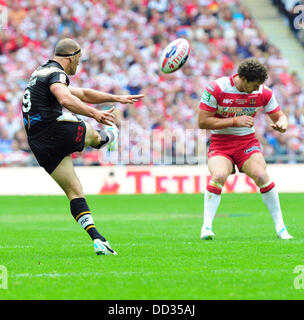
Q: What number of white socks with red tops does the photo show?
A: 2